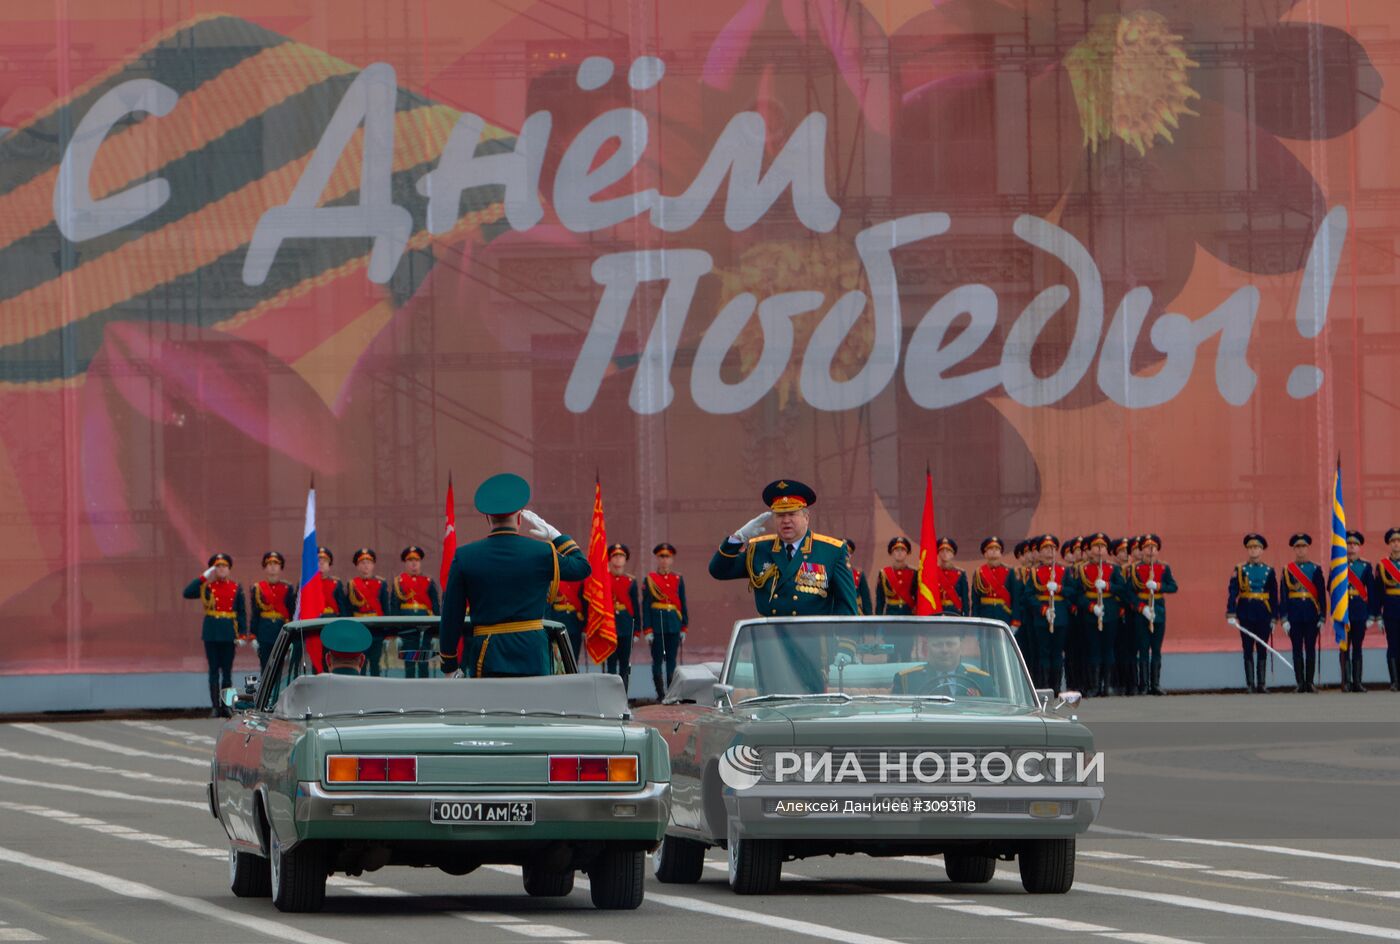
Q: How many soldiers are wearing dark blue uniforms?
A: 4